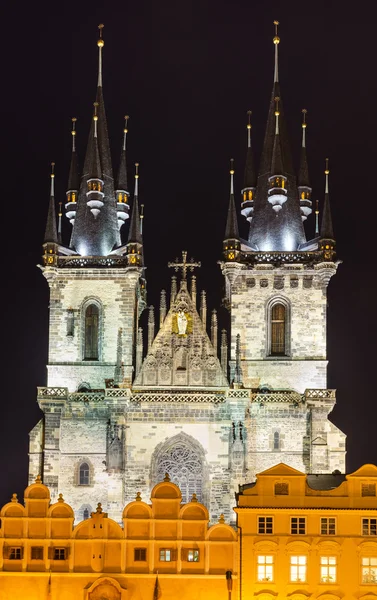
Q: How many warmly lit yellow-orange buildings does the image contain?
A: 2